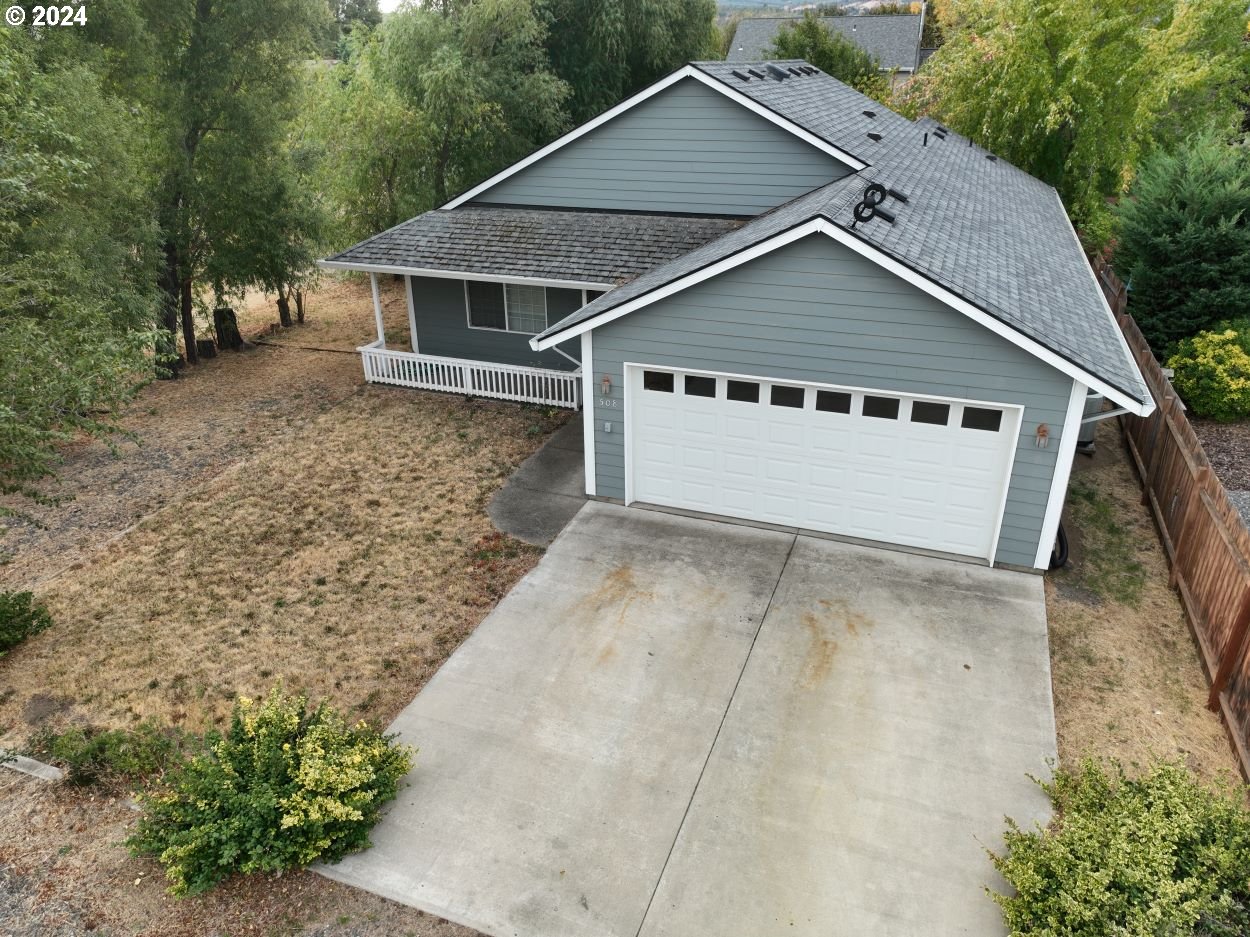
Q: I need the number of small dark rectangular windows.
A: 8